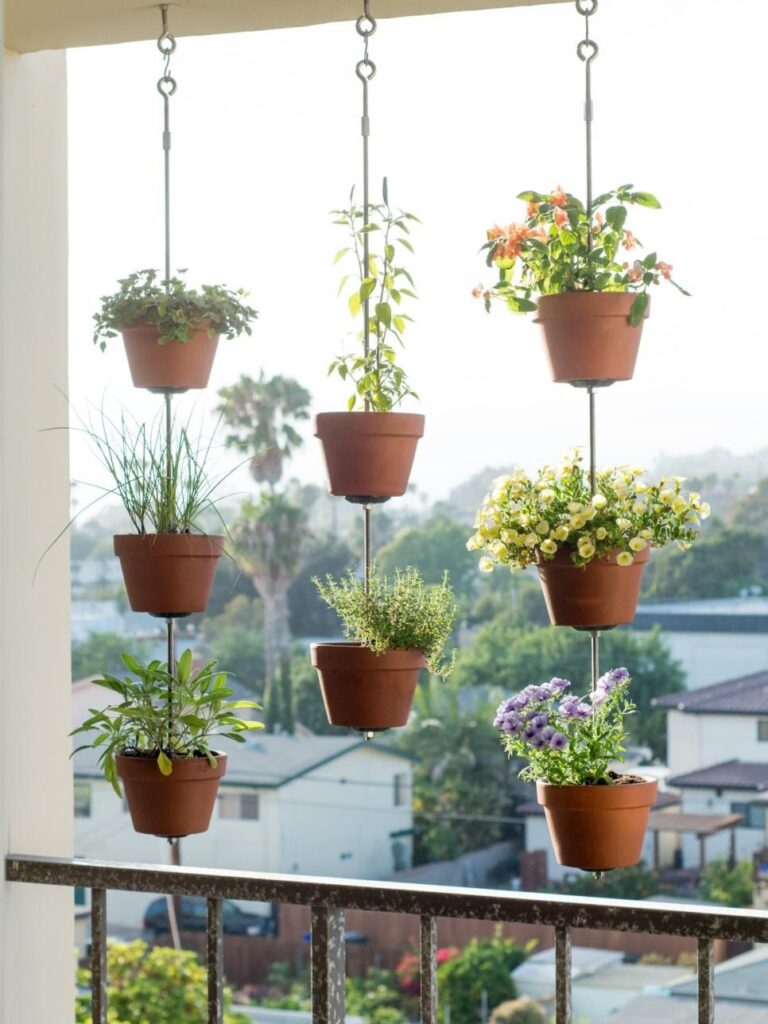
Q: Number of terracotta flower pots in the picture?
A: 8